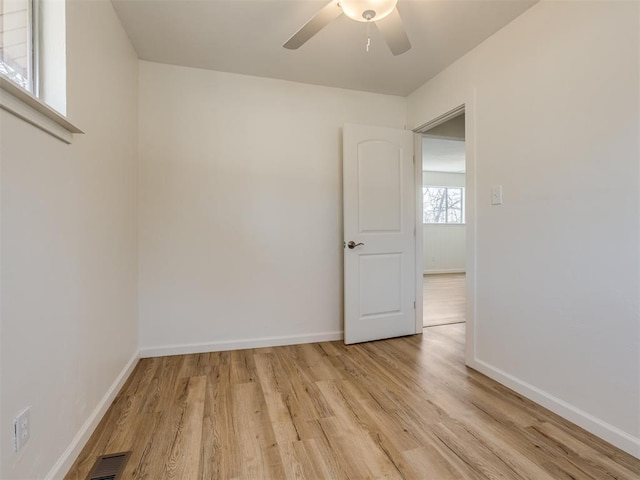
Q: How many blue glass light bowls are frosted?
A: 0